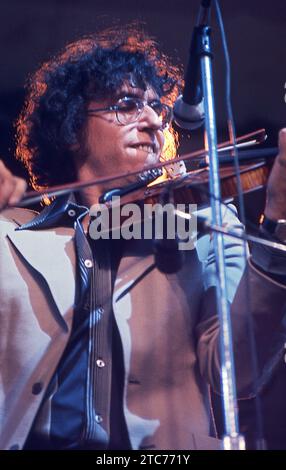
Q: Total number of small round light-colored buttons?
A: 5